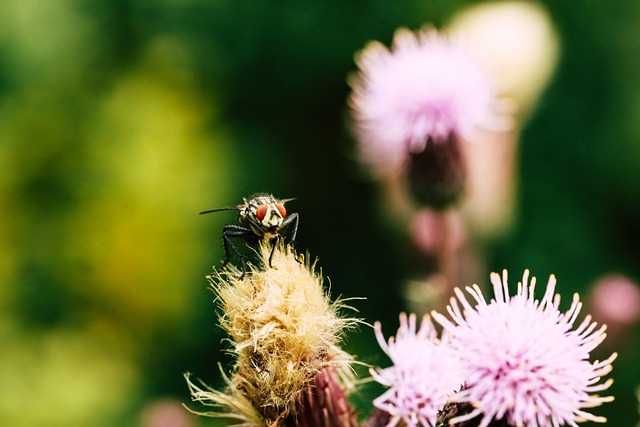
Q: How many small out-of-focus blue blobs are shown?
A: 0